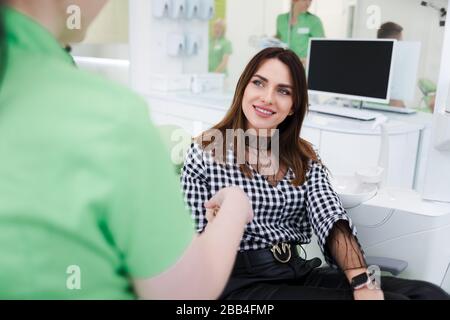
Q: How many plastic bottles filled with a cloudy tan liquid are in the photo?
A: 0